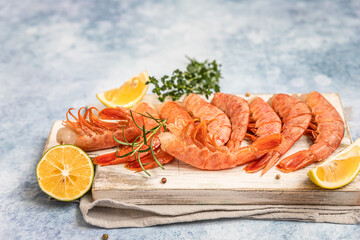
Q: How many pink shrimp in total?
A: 9